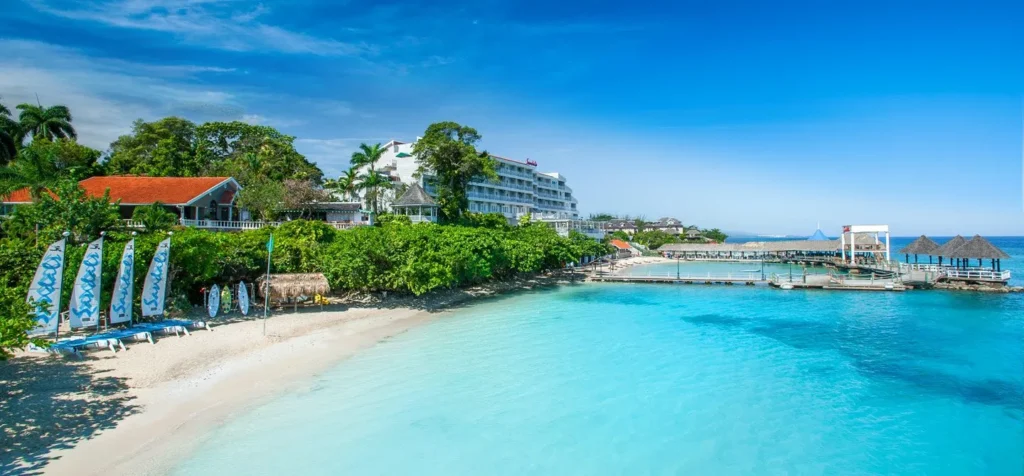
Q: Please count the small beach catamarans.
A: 4